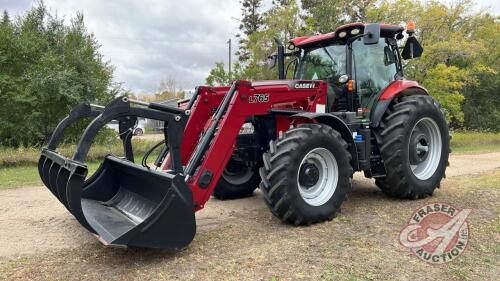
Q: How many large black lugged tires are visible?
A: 3